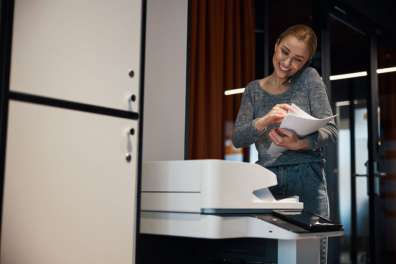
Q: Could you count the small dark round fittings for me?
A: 4